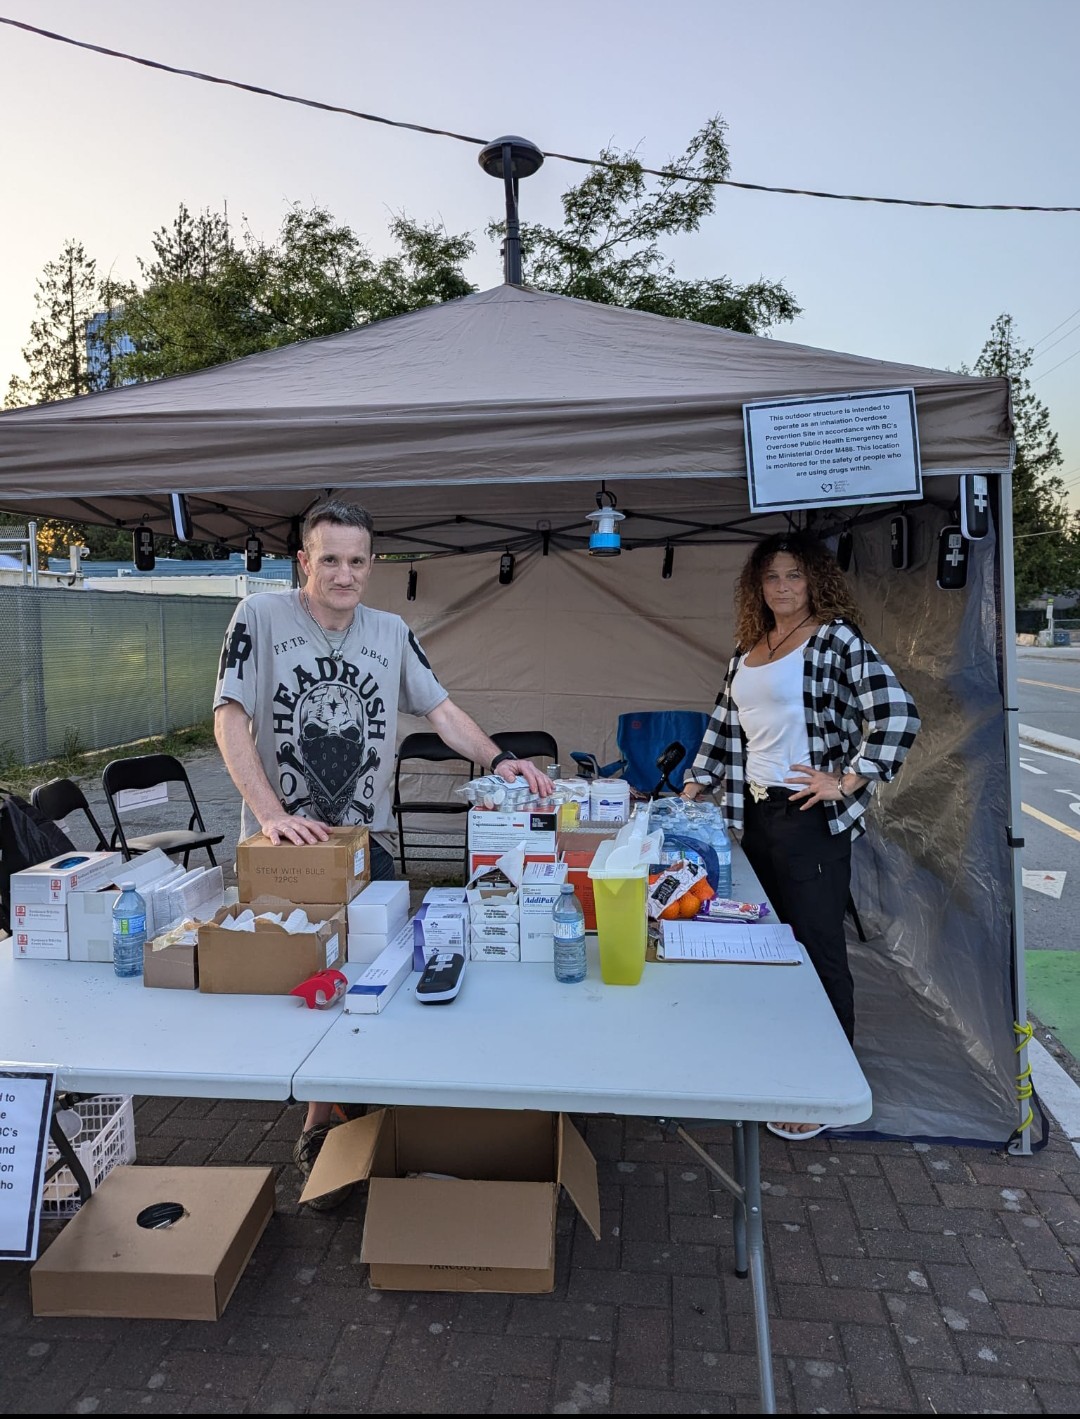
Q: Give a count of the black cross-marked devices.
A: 11